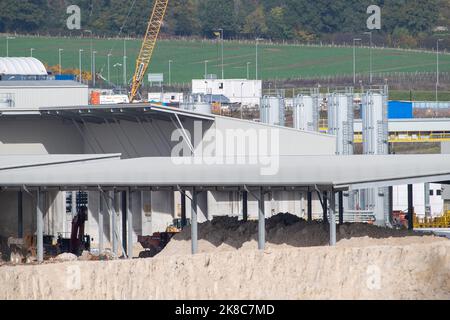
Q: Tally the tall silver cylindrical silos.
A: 4